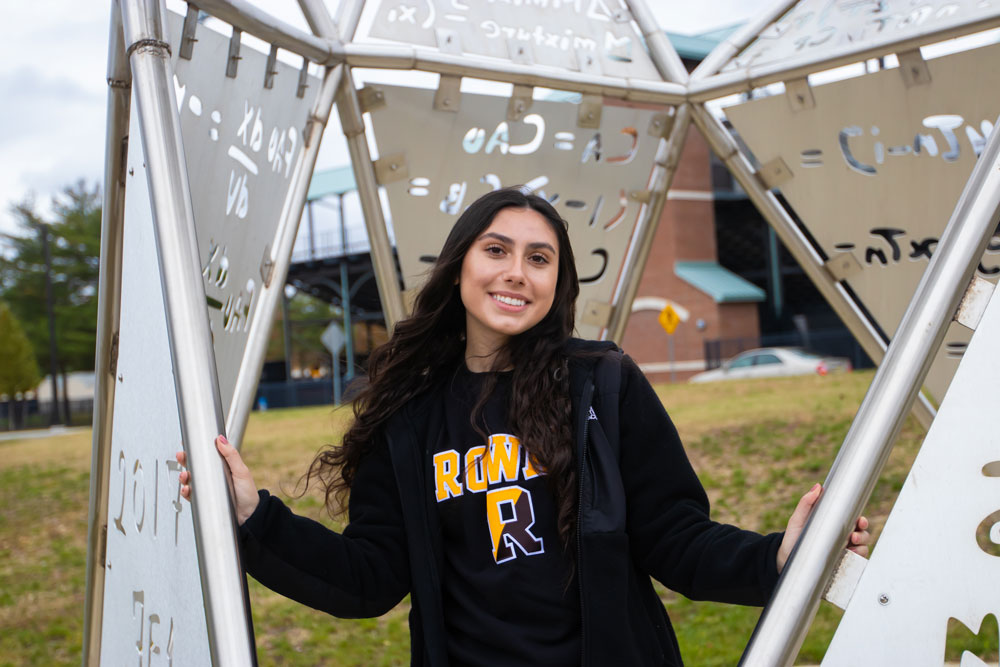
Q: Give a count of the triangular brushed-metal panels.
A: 7